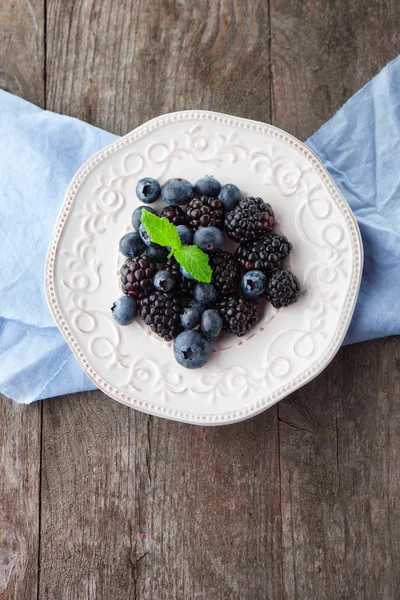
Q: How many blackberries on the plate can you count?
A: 10